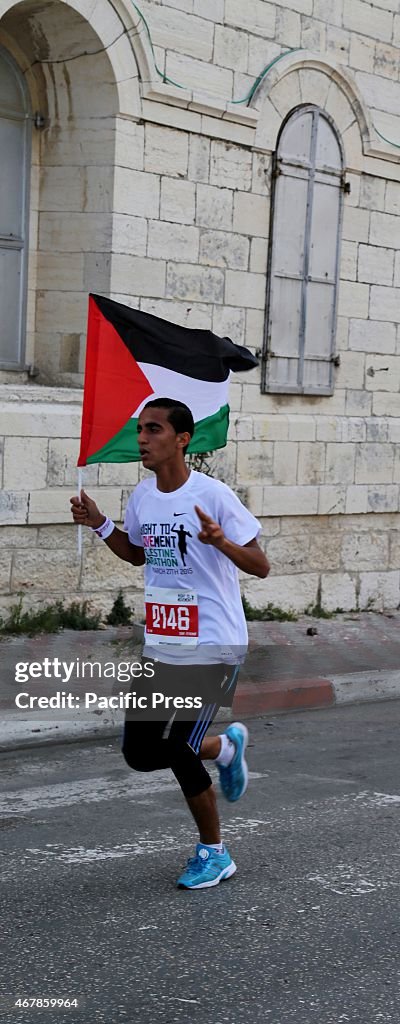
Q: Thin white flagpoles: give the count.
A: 1